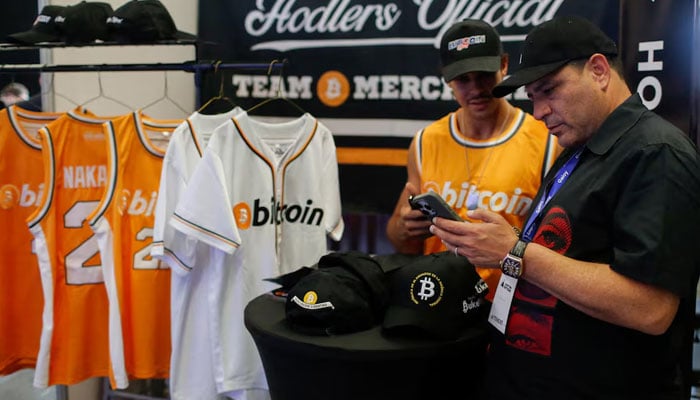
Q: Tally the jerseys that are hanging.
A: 5